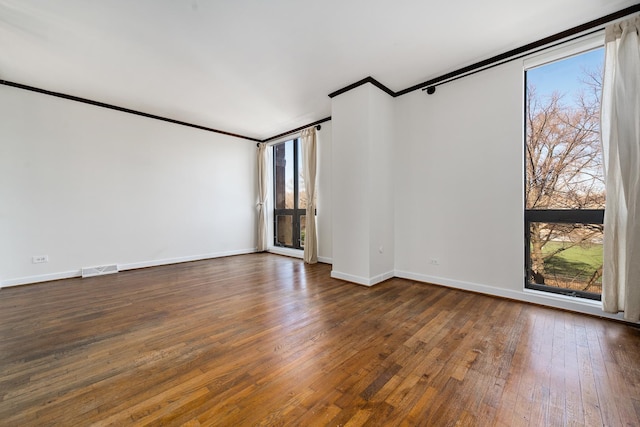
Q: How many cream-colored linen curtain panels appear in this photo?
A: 3